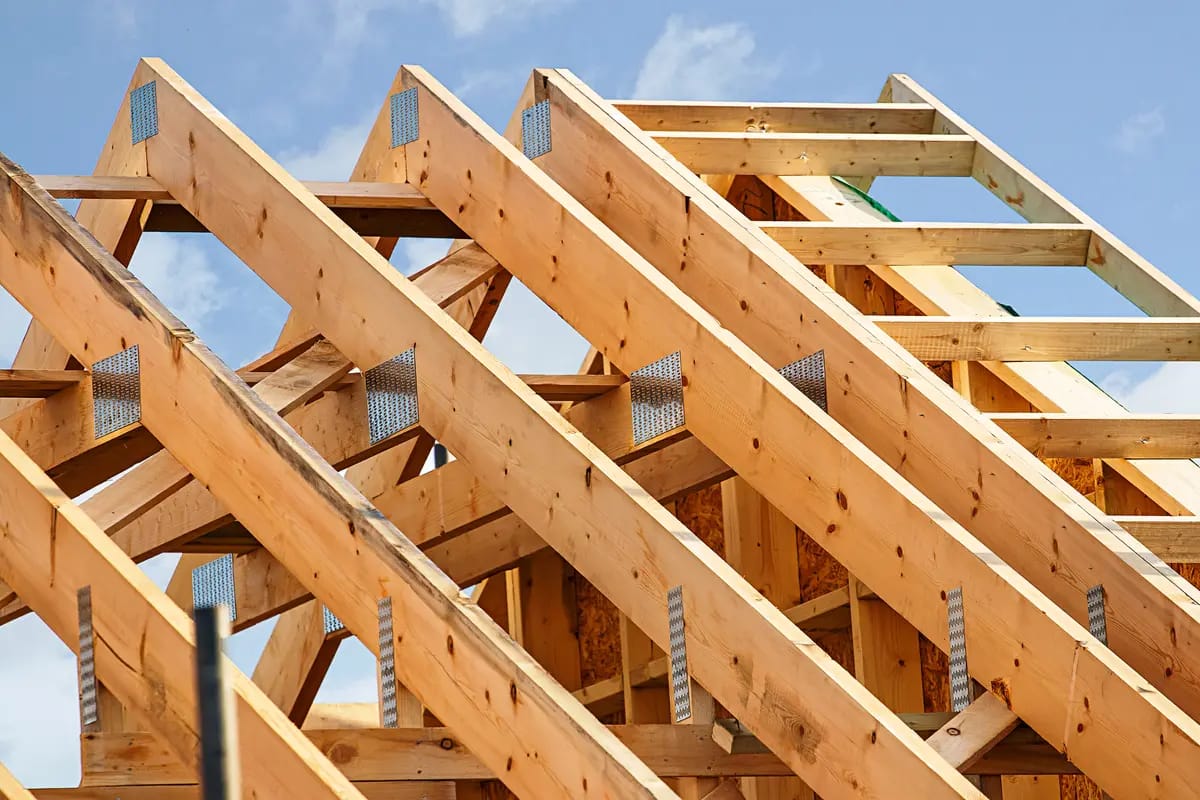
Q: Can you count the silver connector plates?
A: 14